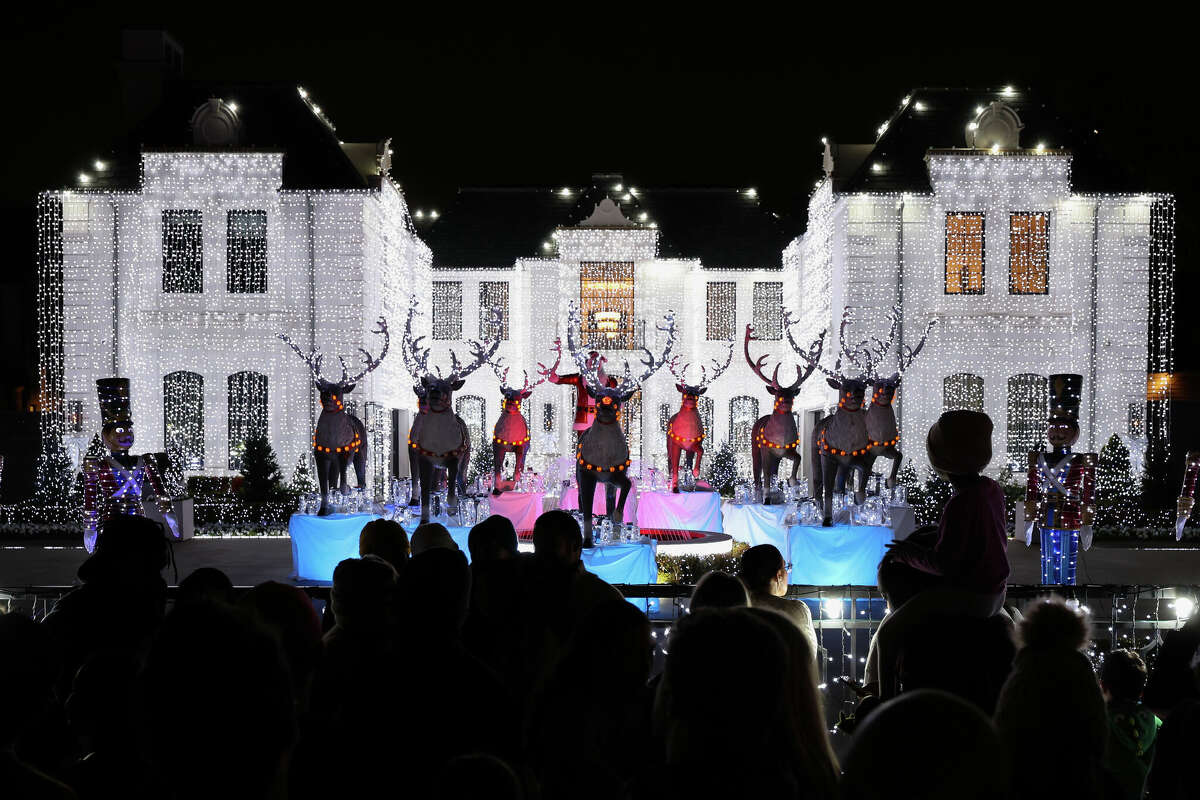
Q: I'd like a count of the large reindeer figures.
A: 9